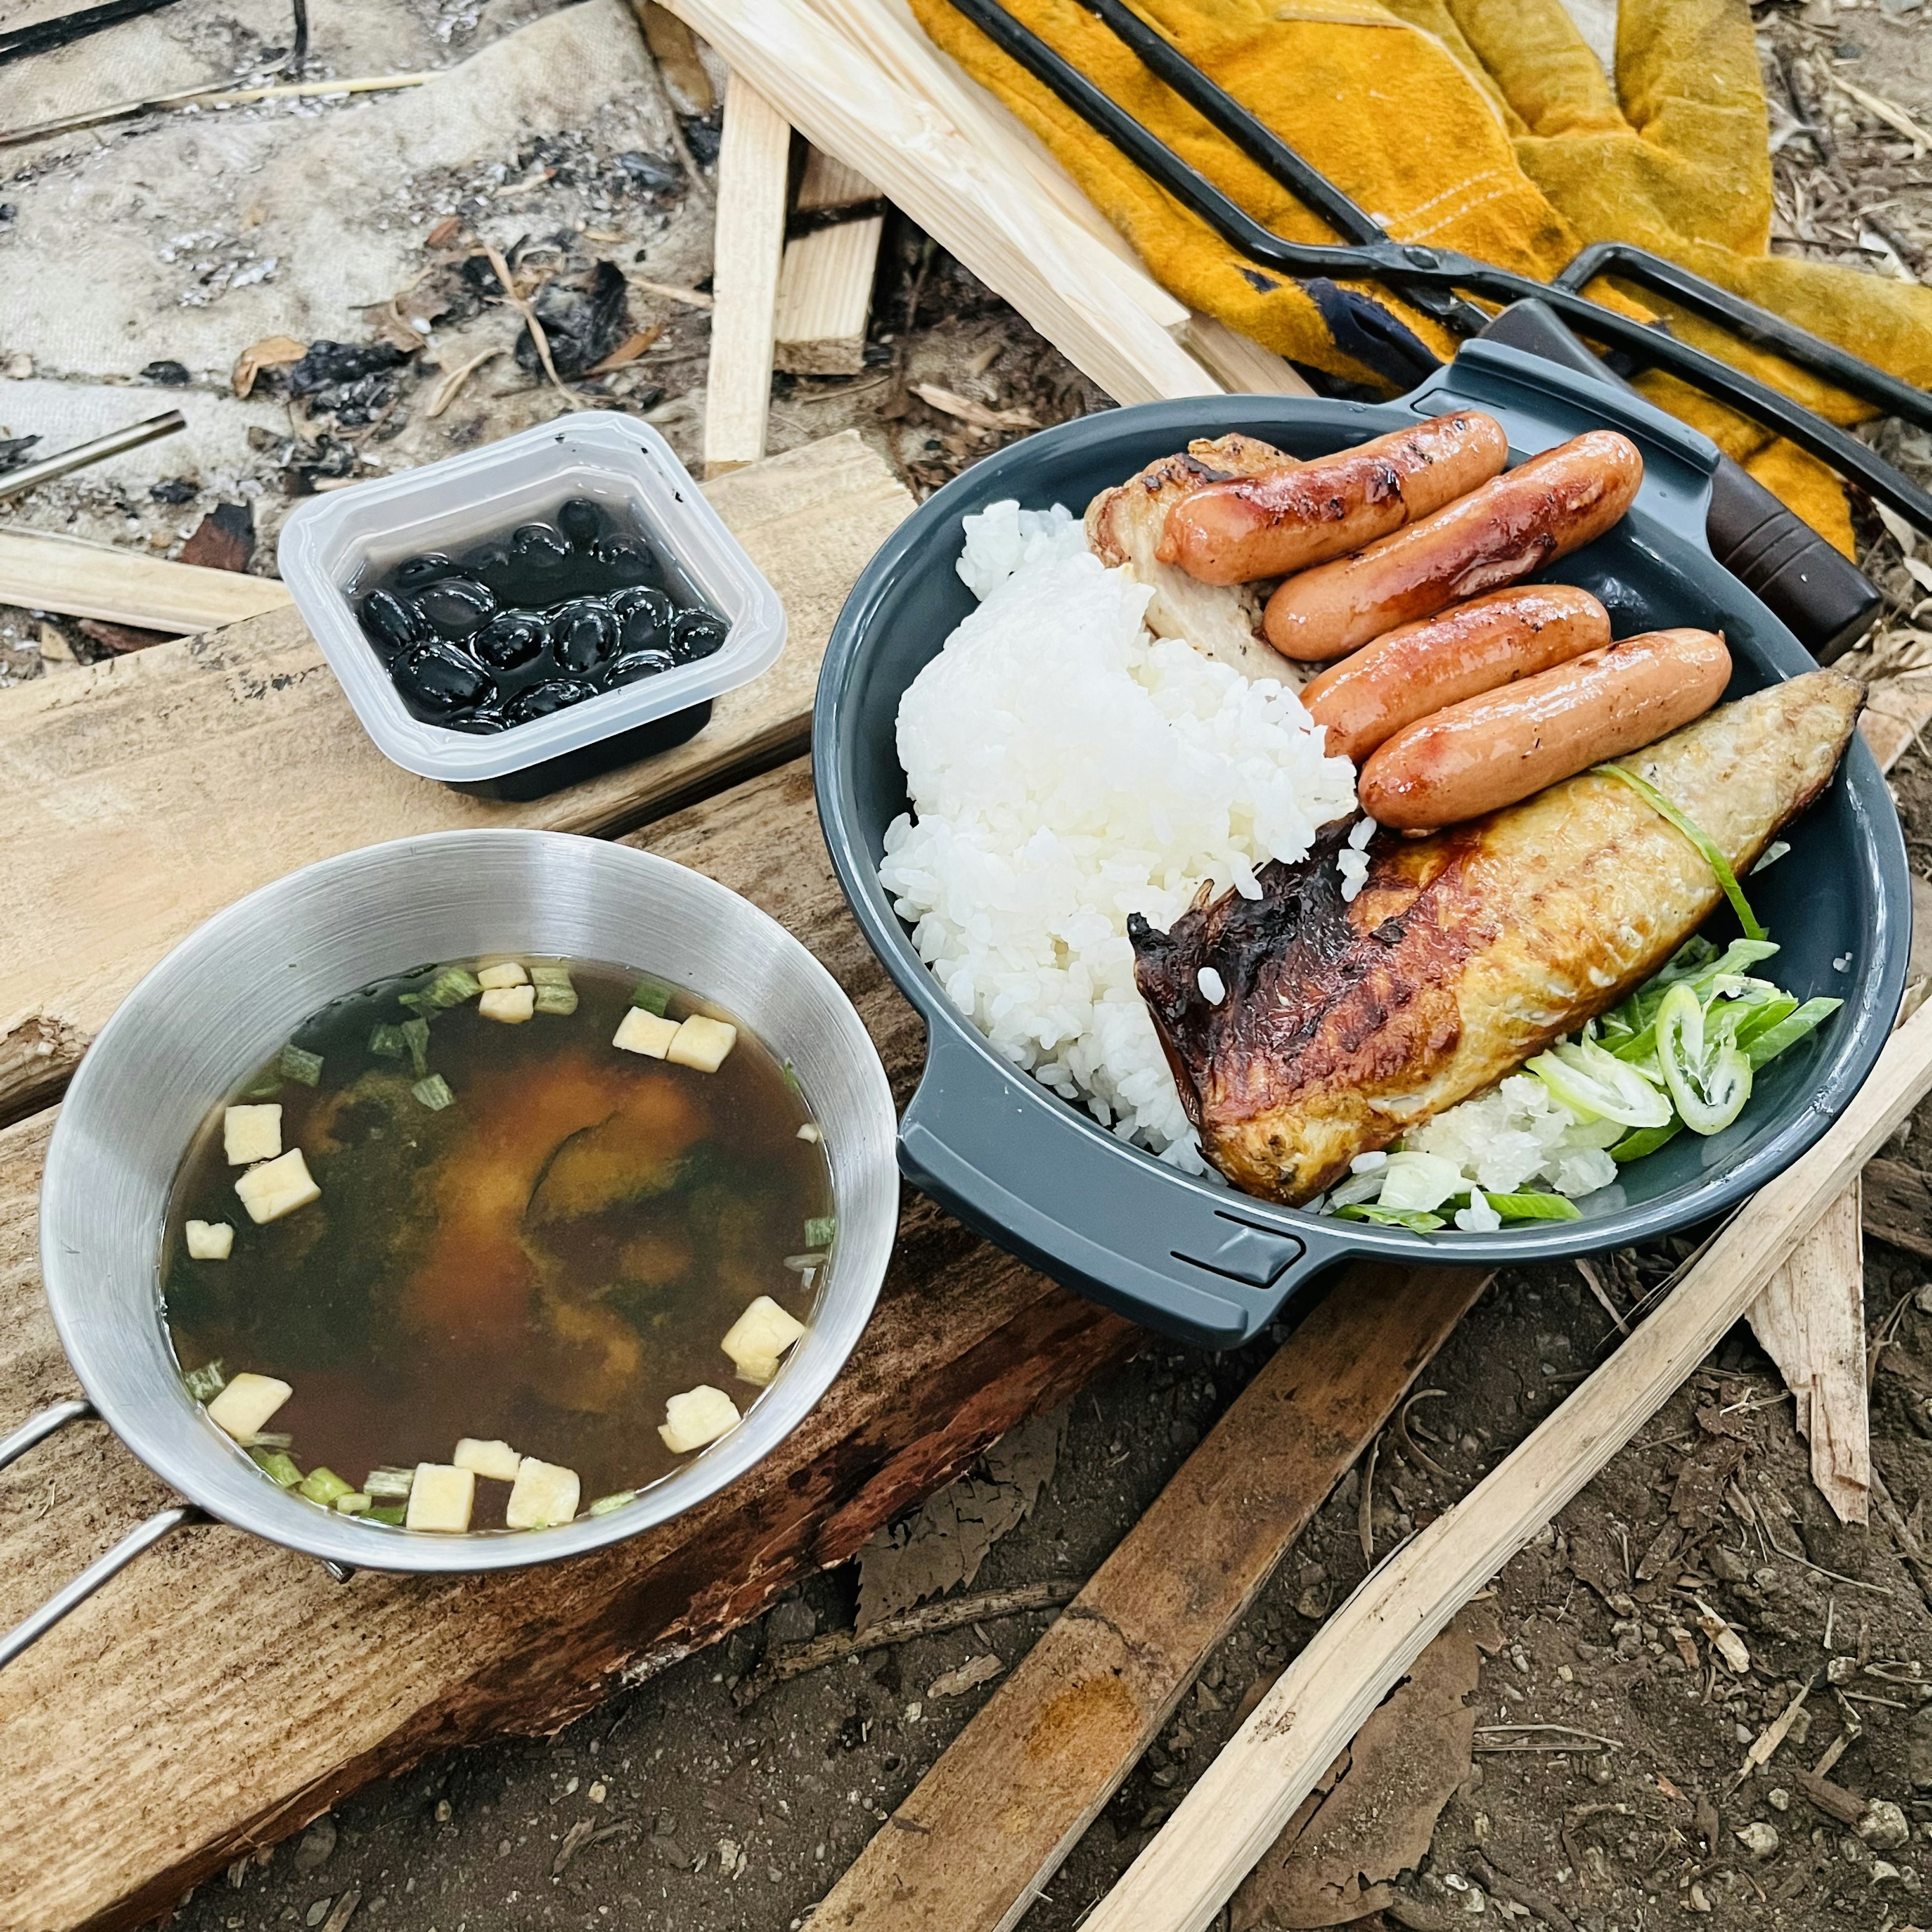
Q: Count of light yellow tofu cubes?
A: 13